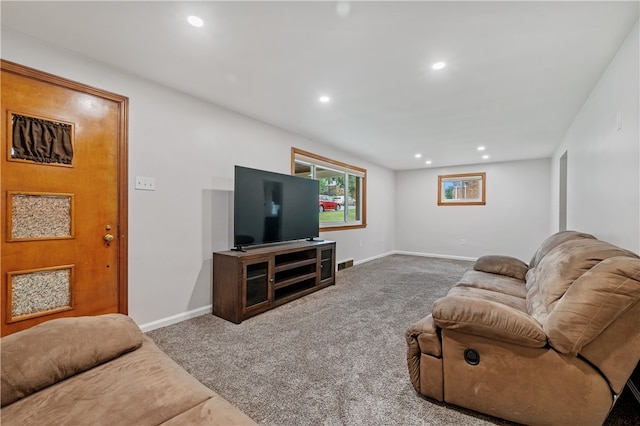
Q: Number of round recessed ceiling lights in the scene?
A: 7